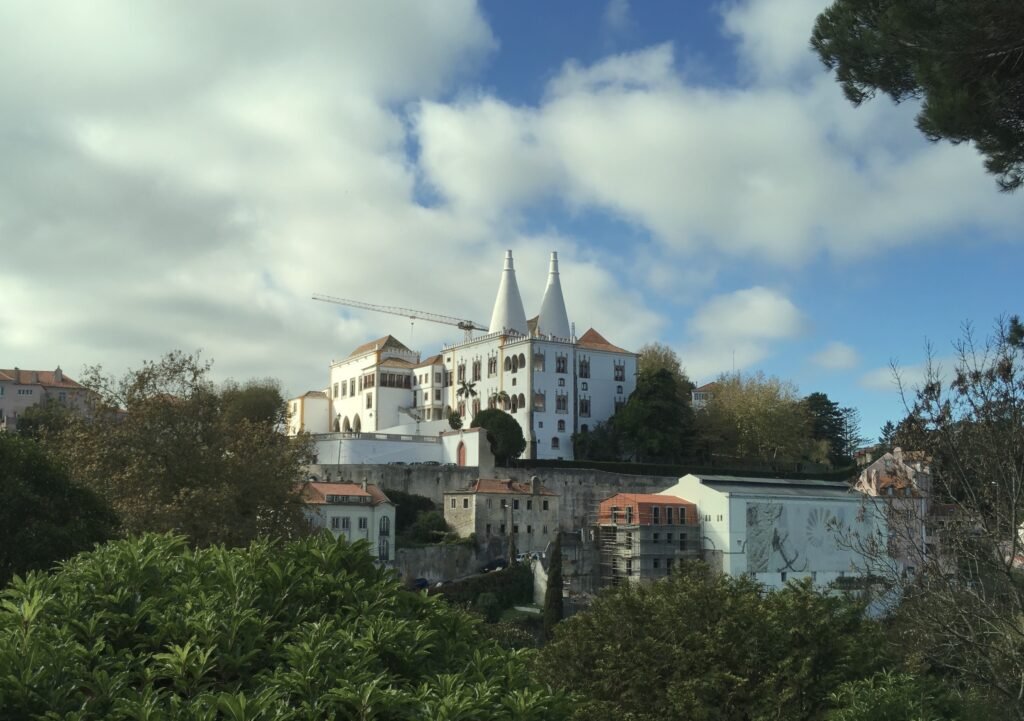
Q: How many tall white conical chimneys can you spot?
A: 2